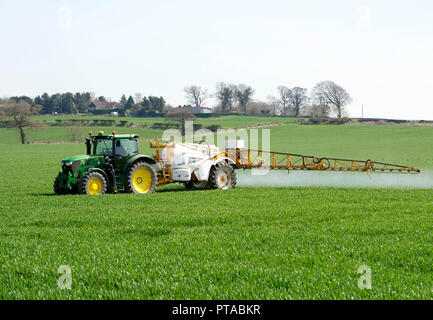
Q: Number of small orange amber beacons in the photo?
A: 2